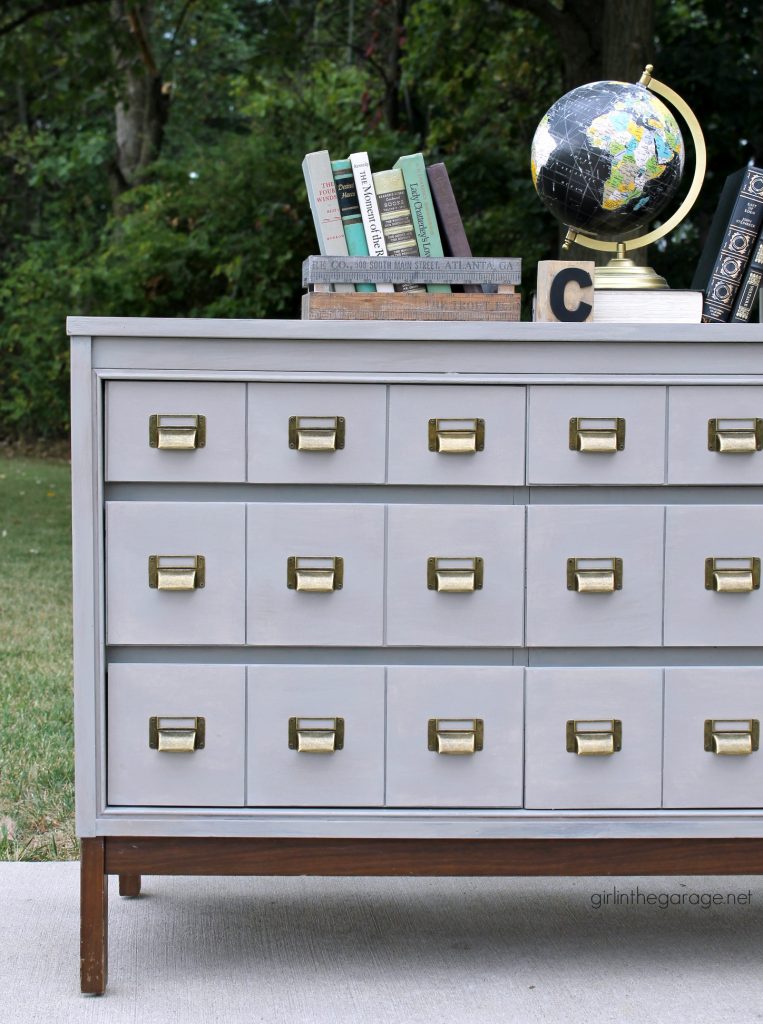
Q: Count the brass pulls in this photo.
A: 15